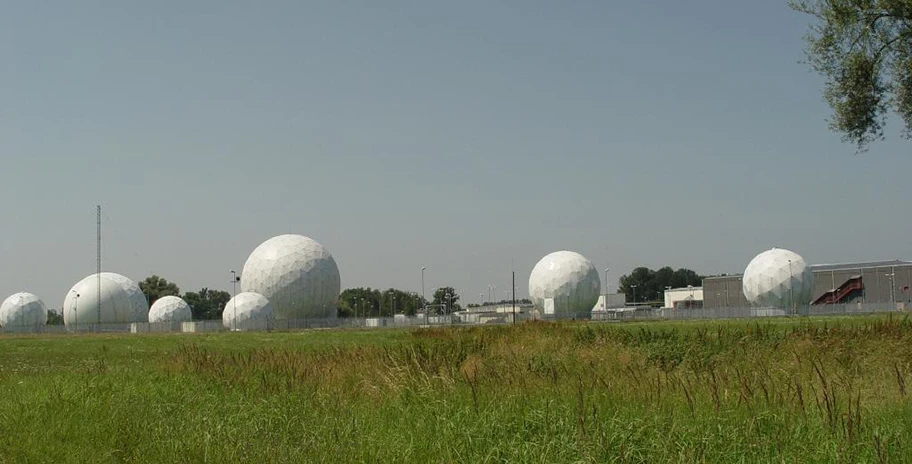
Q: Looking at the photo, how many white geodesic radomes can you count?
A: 7